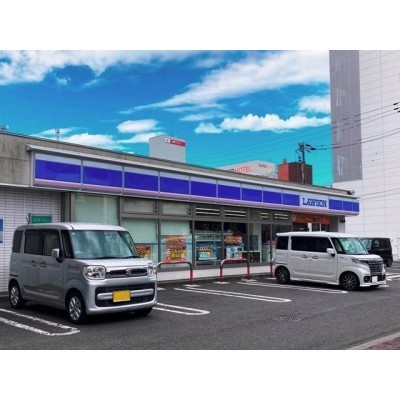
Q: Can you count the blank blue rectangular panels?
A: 12